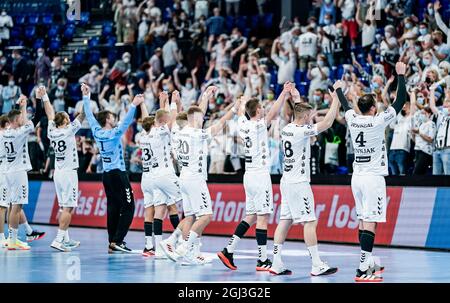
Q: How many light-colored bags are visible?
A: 1